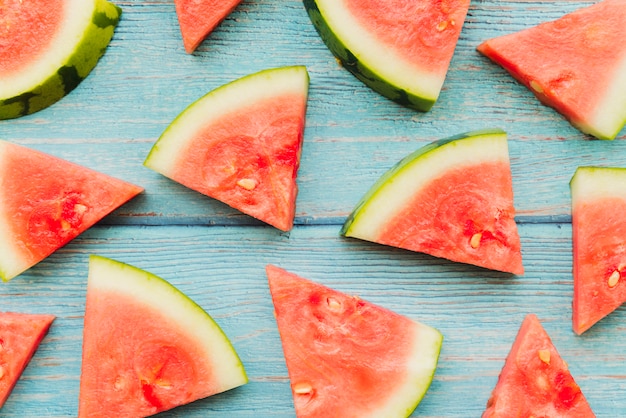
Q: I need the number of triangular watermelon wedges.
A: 12